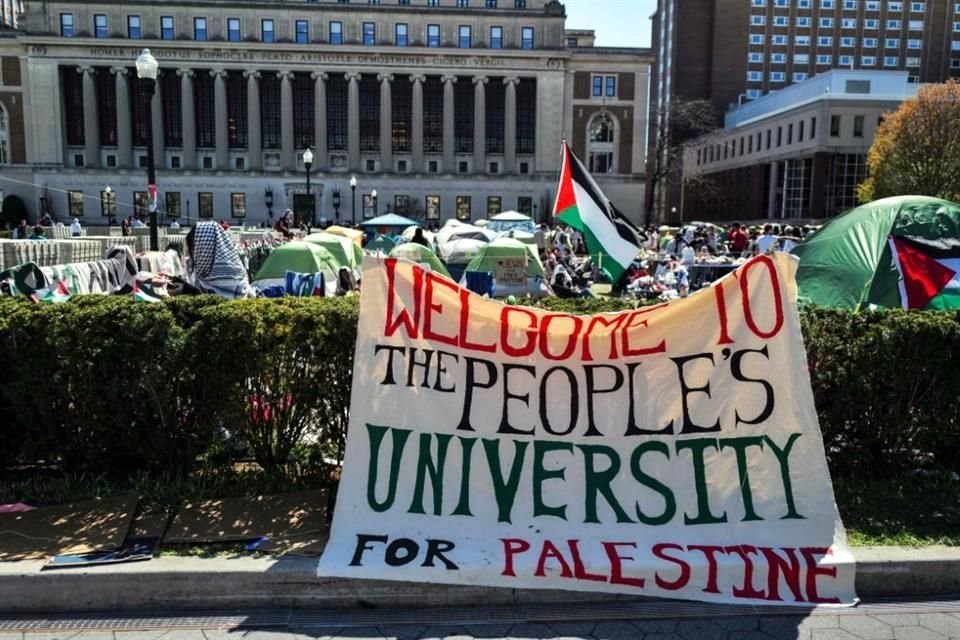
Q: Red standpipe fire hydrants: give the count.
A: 0